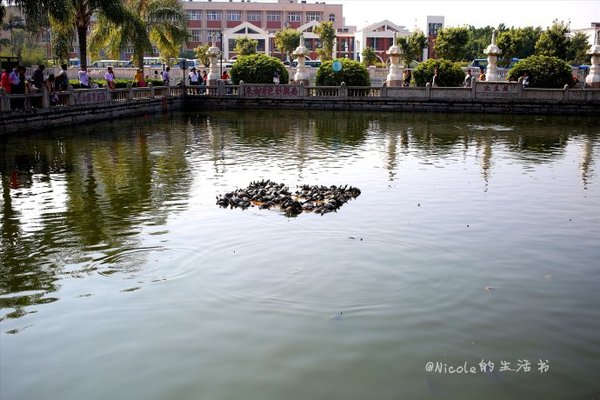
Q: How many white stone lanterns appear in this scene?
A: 5